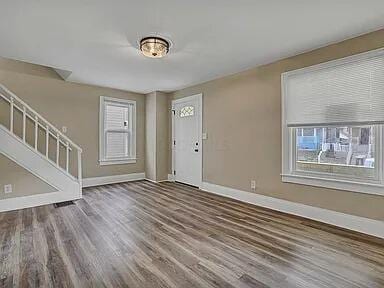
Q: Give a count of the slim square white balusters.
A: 6